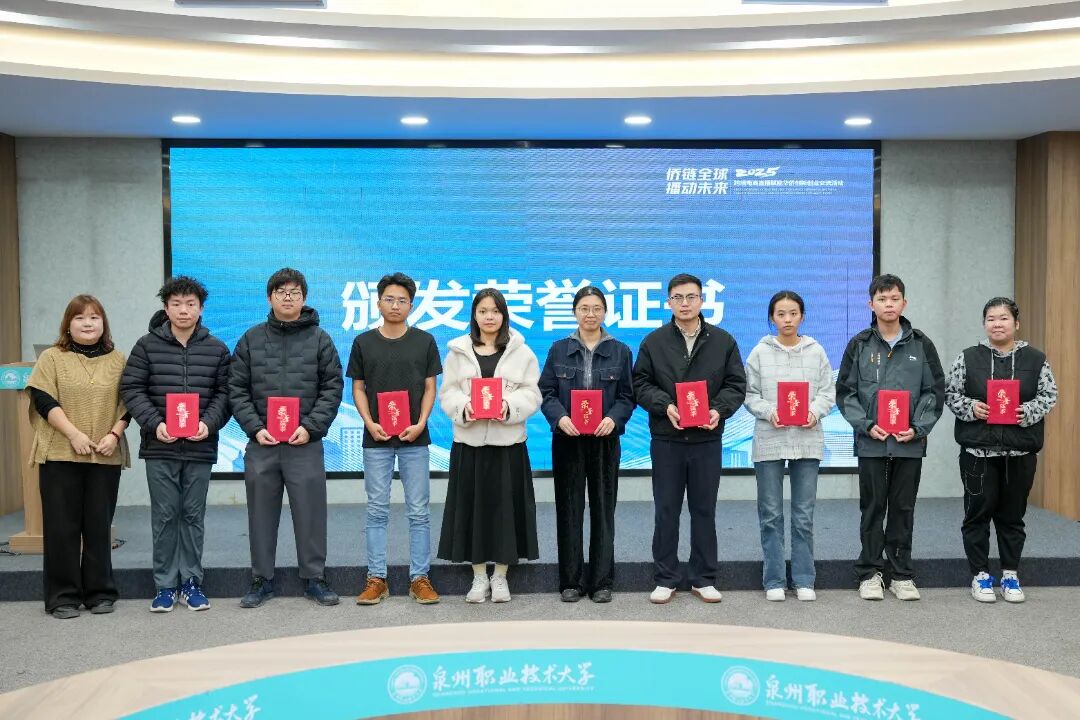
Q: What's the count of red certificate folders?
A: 9